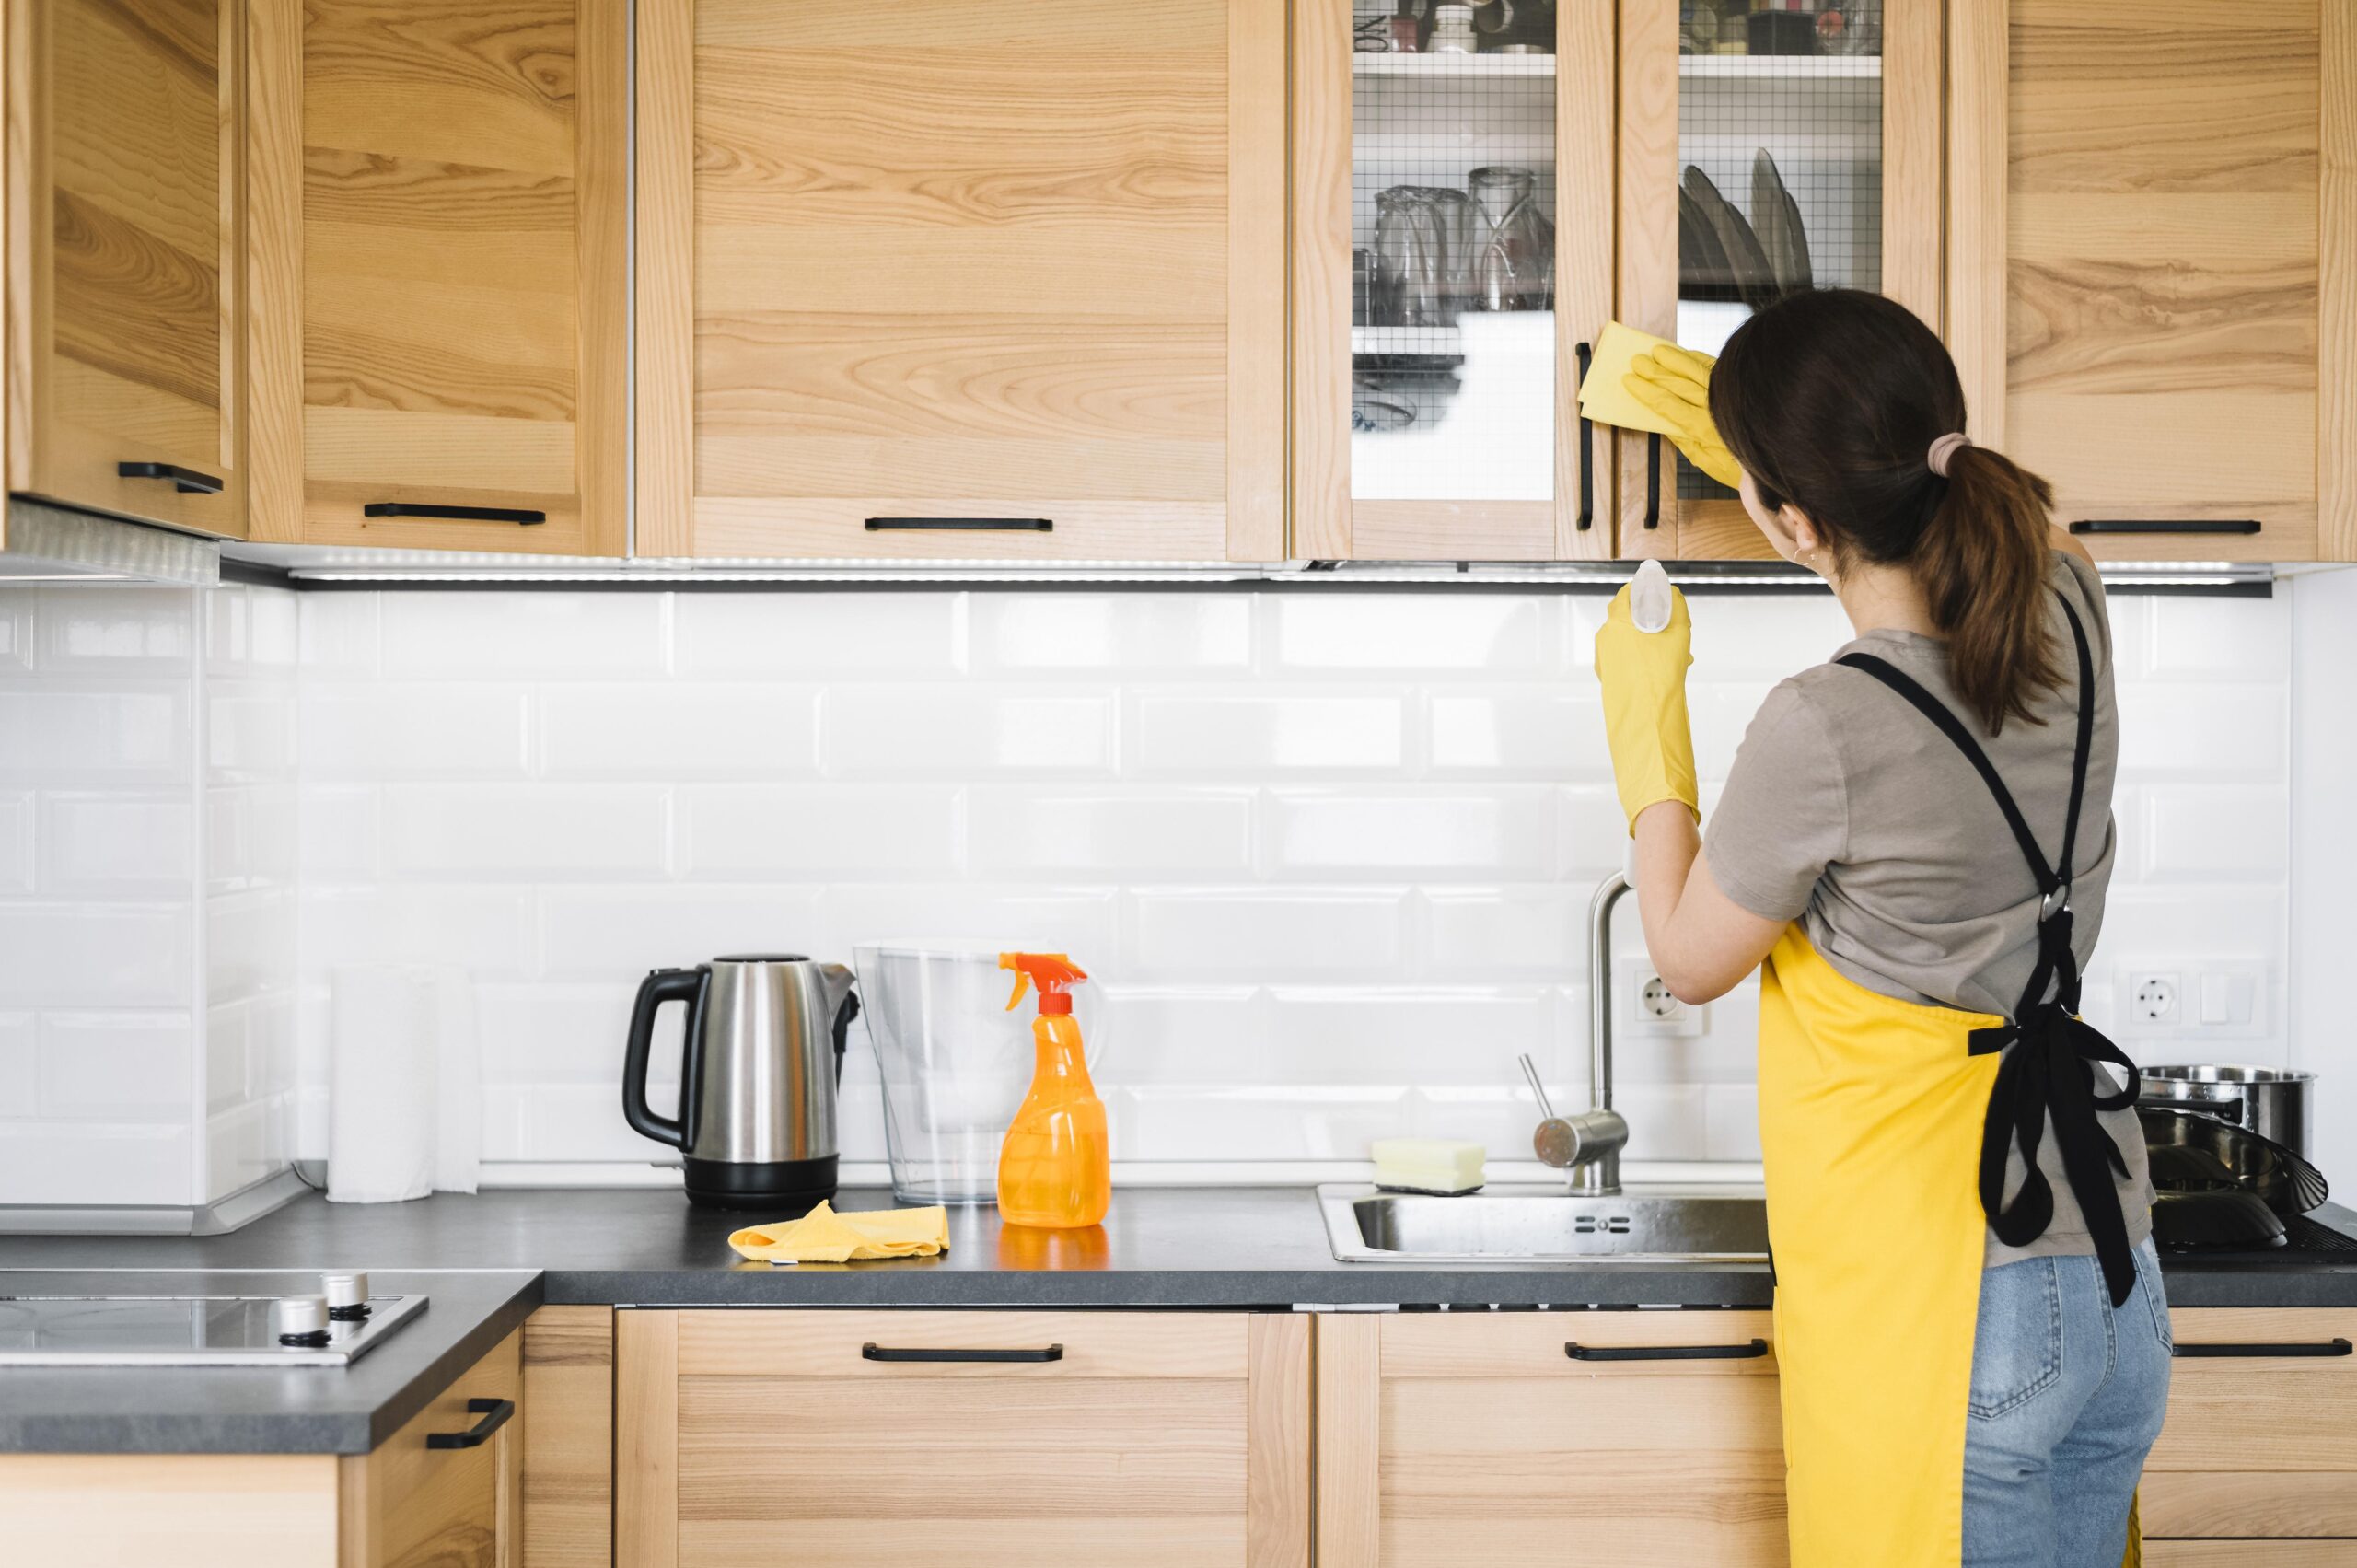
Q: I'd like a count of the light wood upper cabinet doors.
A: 6